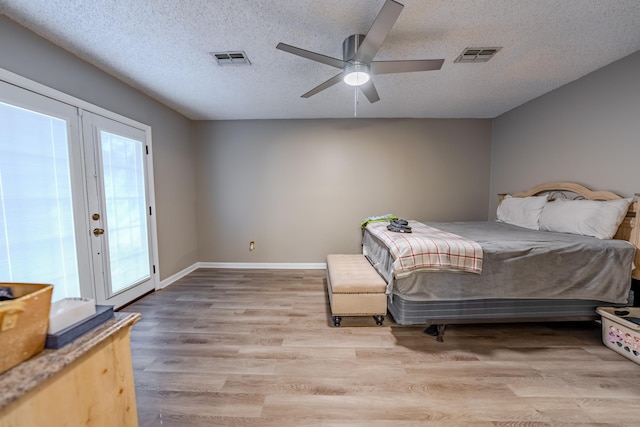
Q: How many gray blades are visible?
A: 5